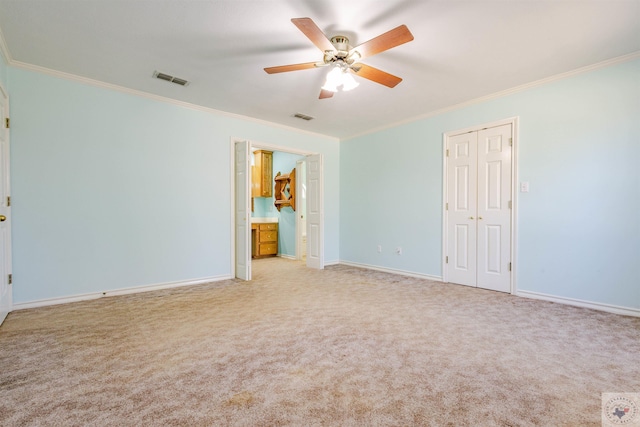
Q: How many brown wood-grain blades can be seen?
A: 5